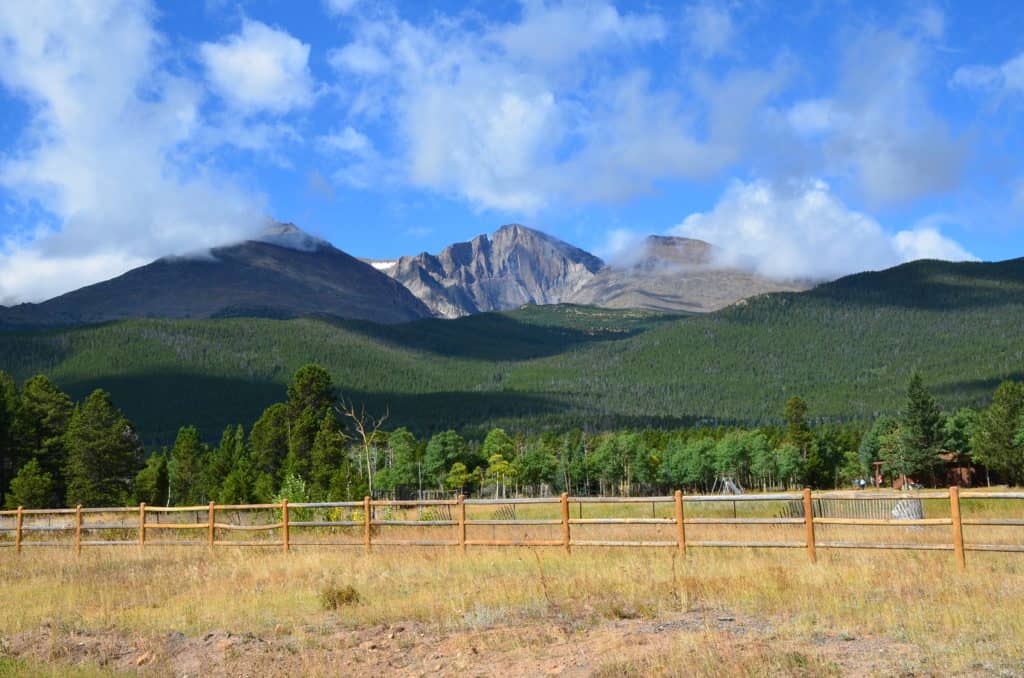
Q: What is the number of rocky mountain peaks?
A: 3